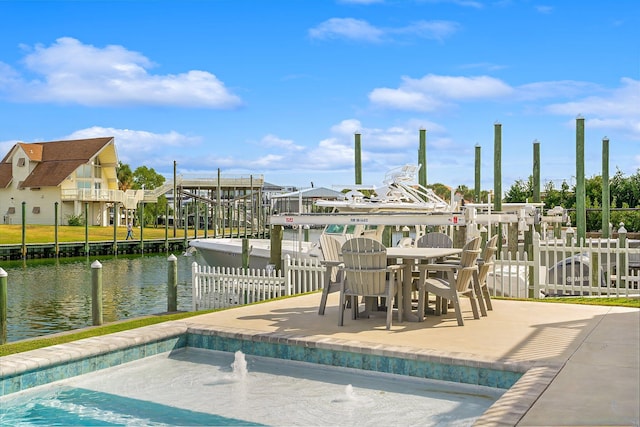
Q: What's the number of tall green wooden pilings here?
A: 7